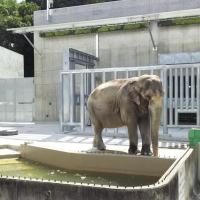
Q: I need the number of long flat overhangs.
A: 1